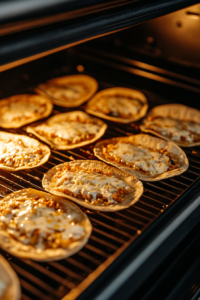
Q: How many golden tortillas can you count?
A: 10